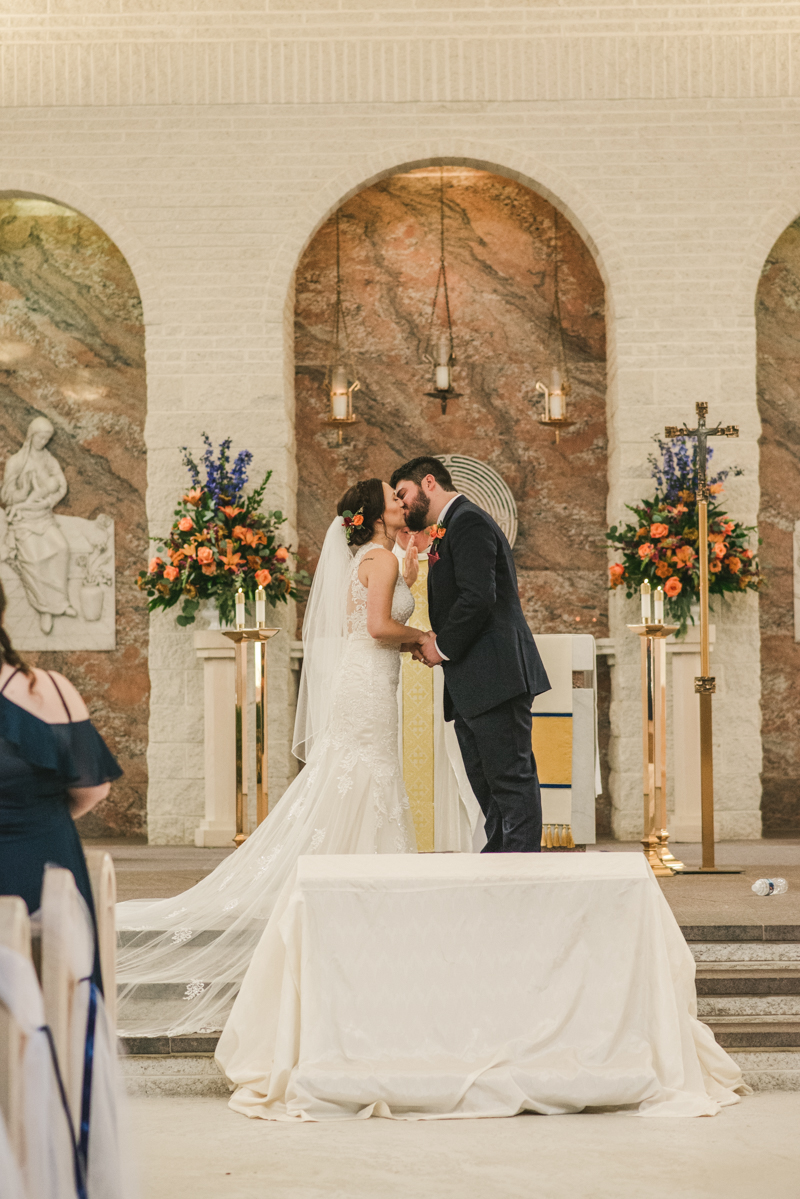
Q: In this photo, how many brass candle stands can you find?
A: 4